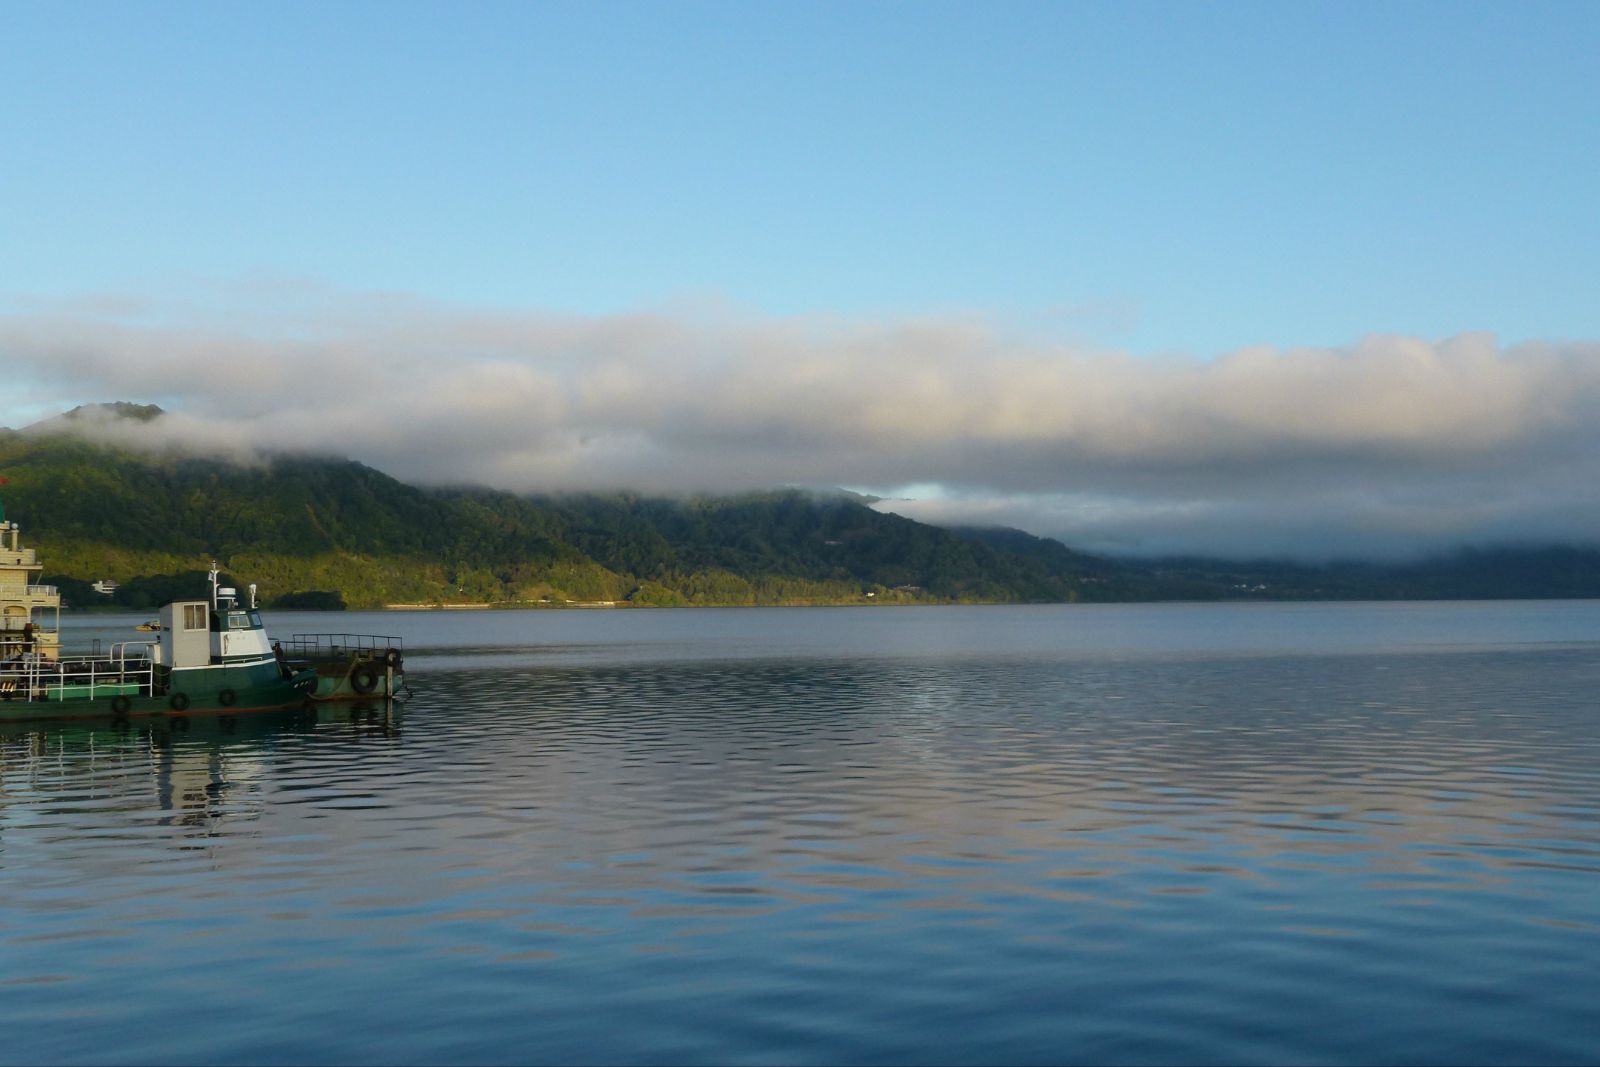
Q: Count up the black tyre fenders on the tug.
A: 3